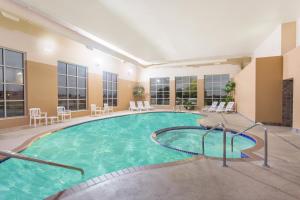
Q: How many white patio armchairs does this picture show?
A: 4